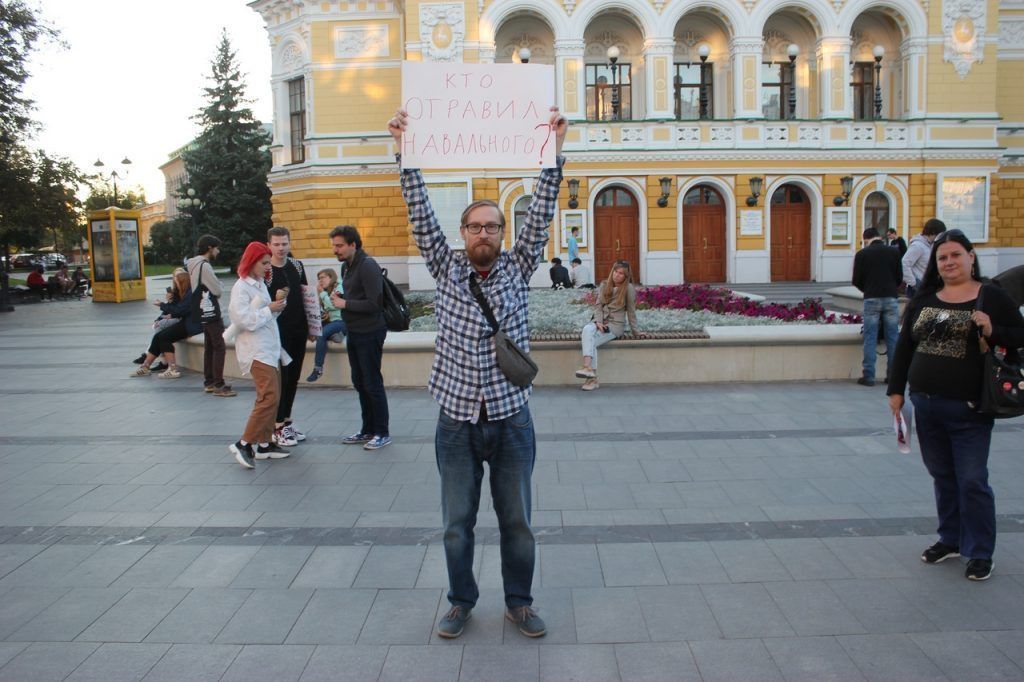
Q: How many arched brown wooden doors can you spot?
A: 3